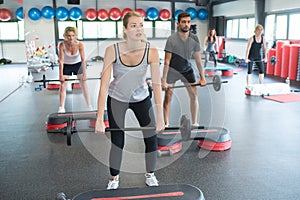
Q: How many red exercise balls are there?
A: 7